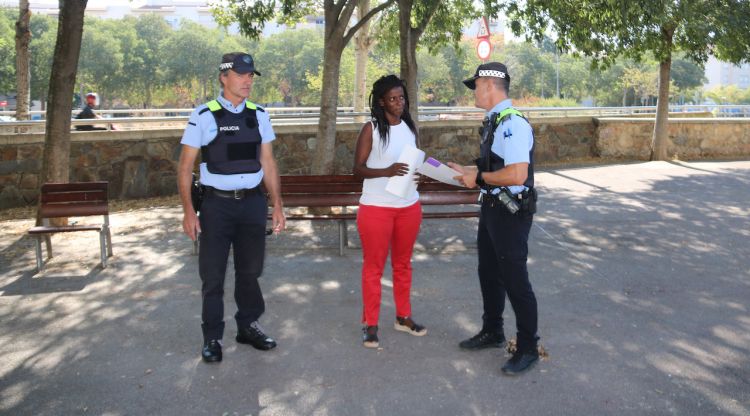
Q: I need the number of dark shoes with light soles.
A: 2